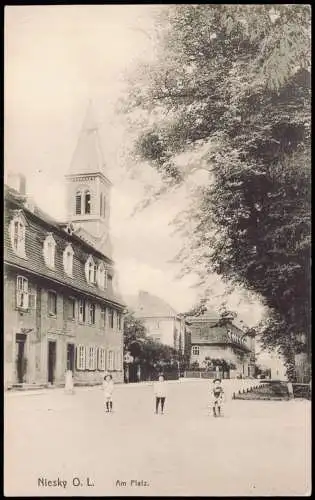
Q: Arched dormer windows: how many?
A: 5